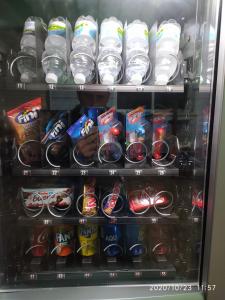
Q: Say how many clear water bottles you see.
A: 6